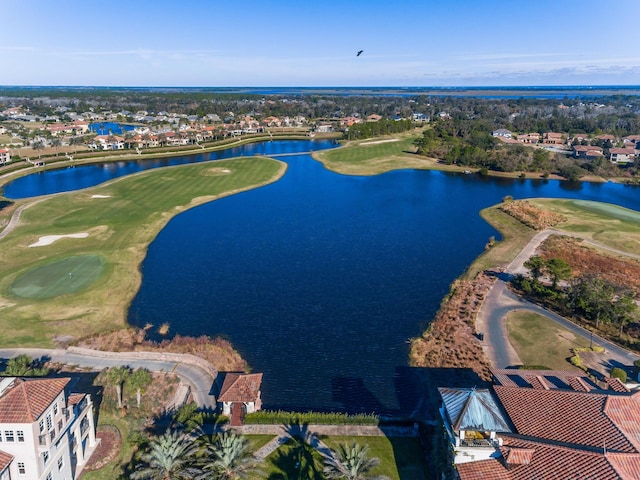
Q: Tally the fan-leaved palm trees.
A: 2